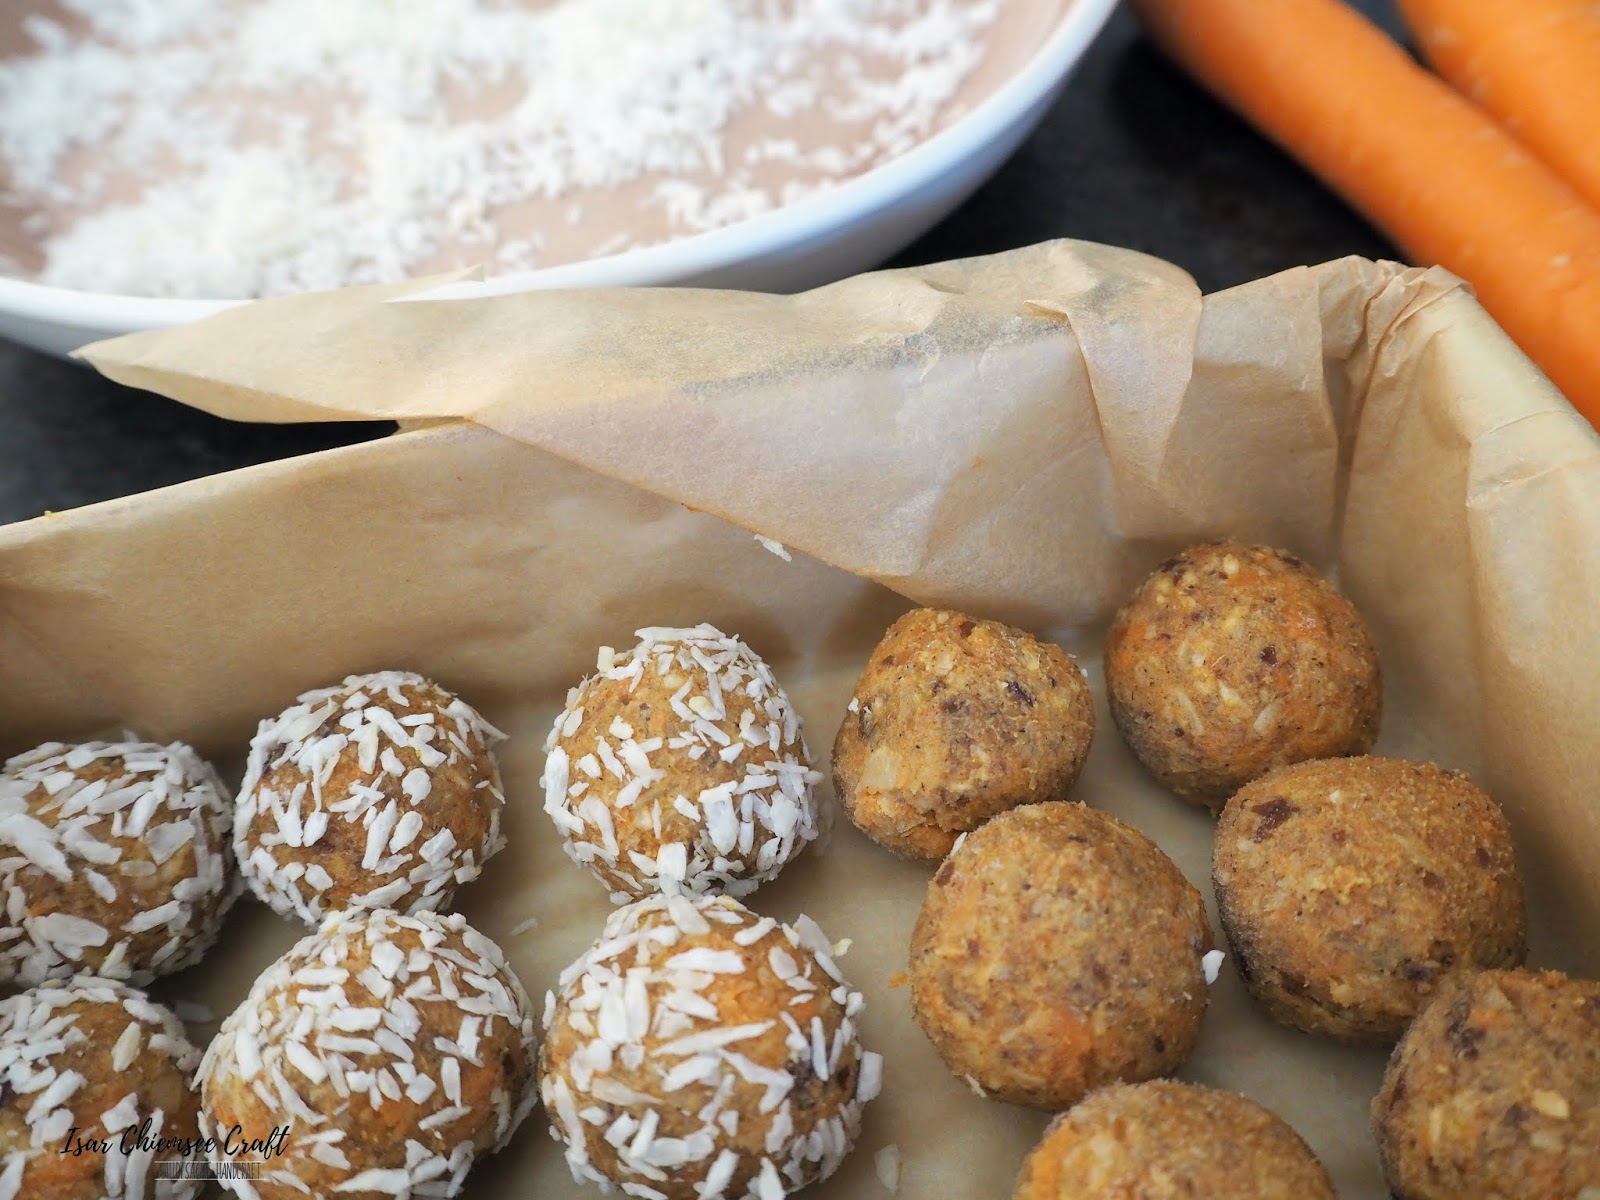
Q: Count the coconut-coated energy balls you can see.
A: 6